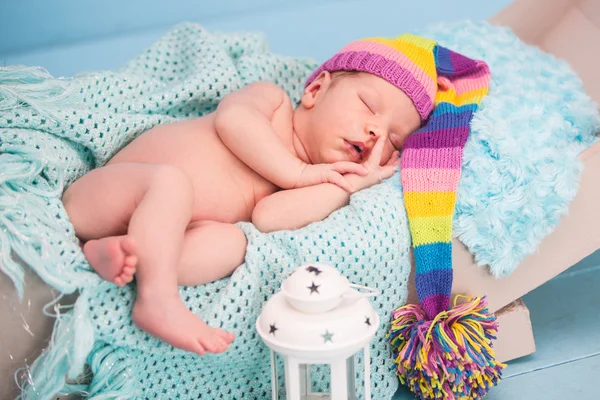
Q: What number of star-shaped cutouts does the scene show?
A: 5